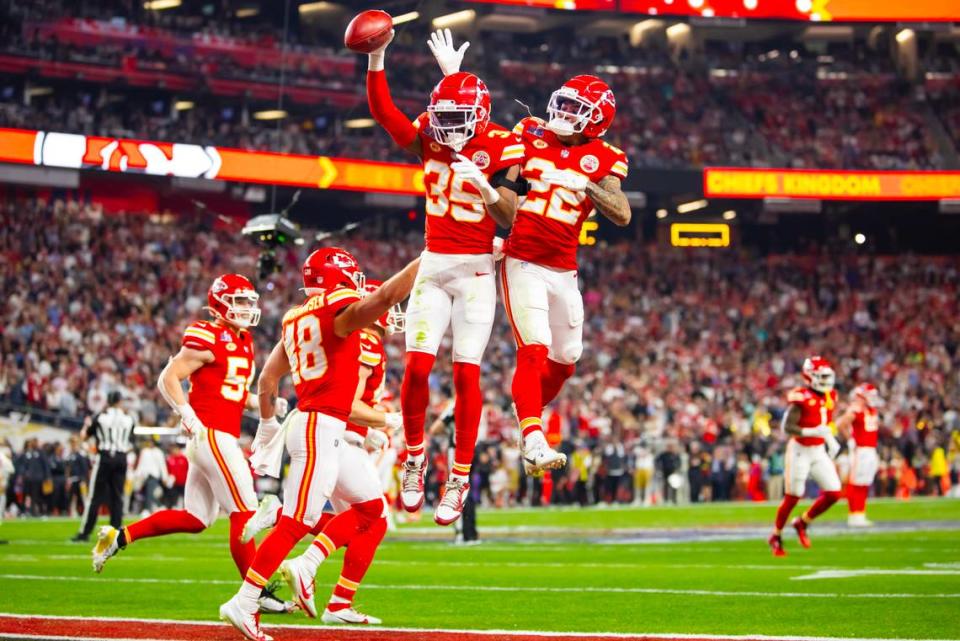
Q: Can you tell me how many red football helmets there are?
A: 7